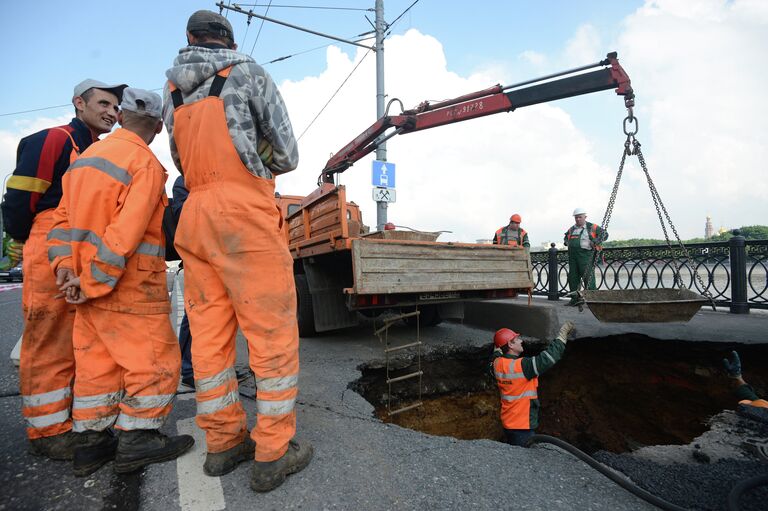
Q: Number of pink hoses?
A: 0